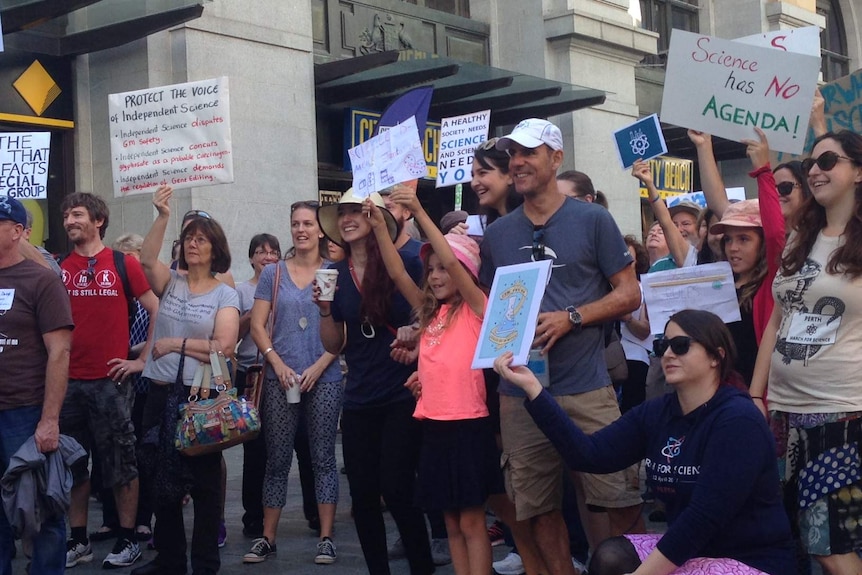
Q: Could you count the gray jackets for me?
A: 1